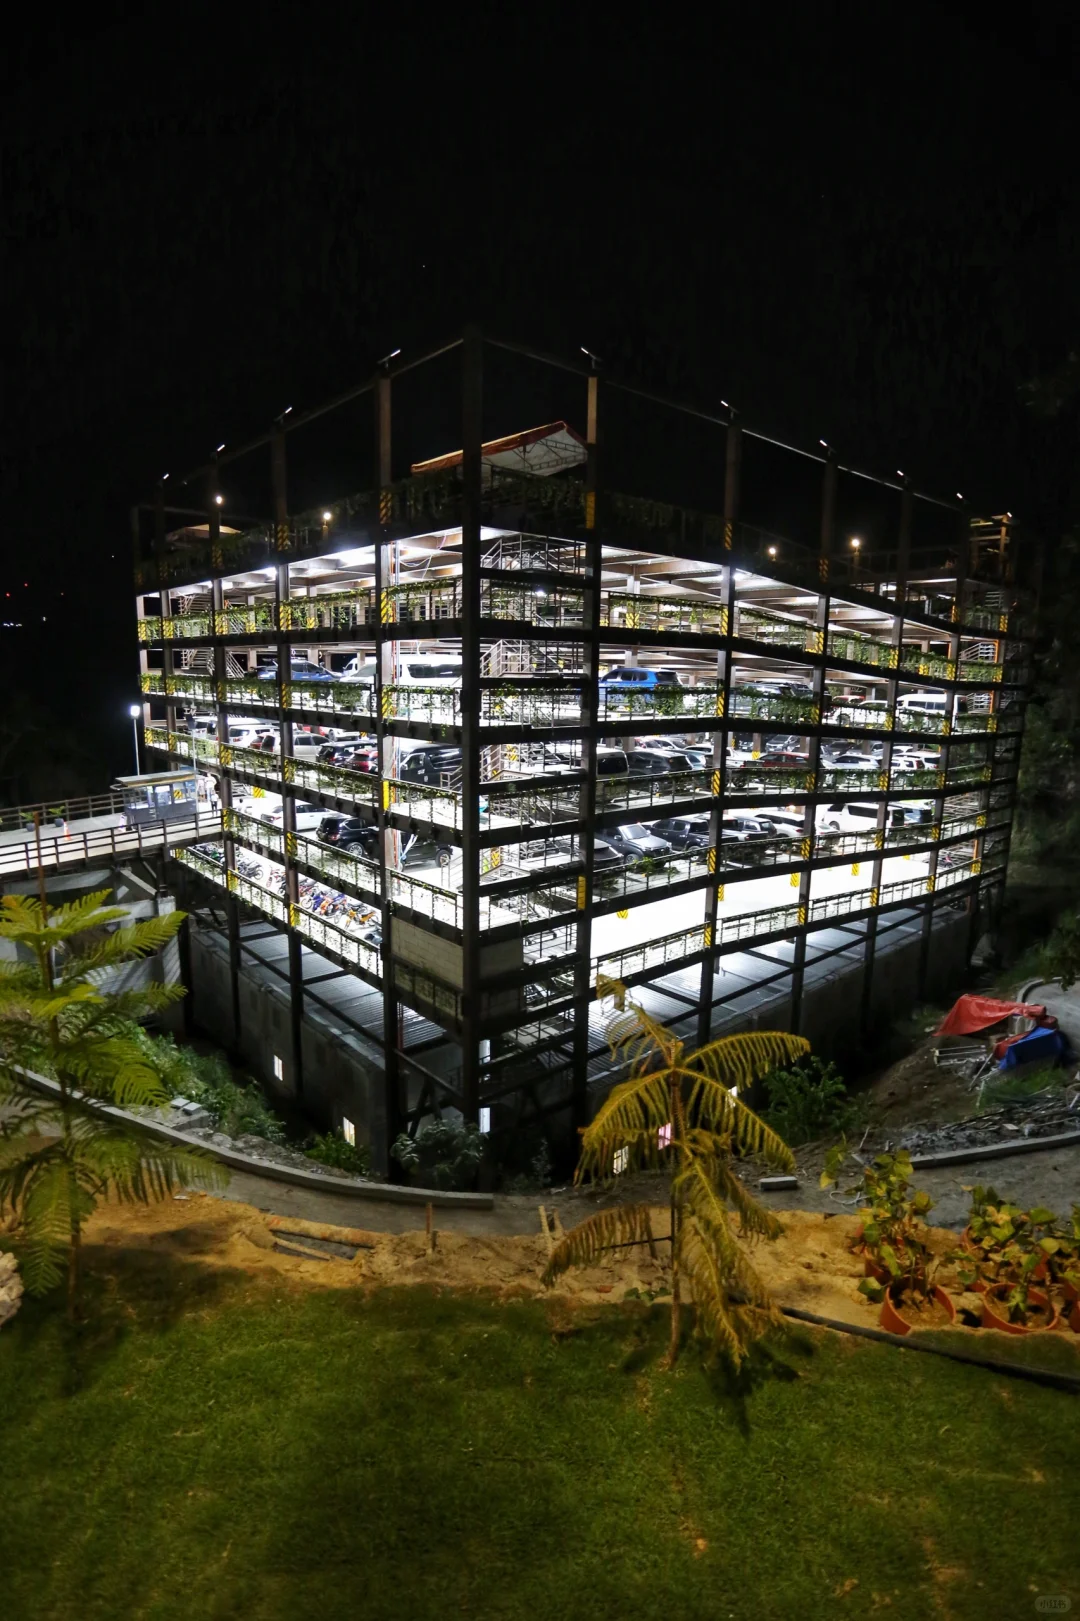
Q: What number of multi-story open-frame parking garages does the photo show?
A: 1